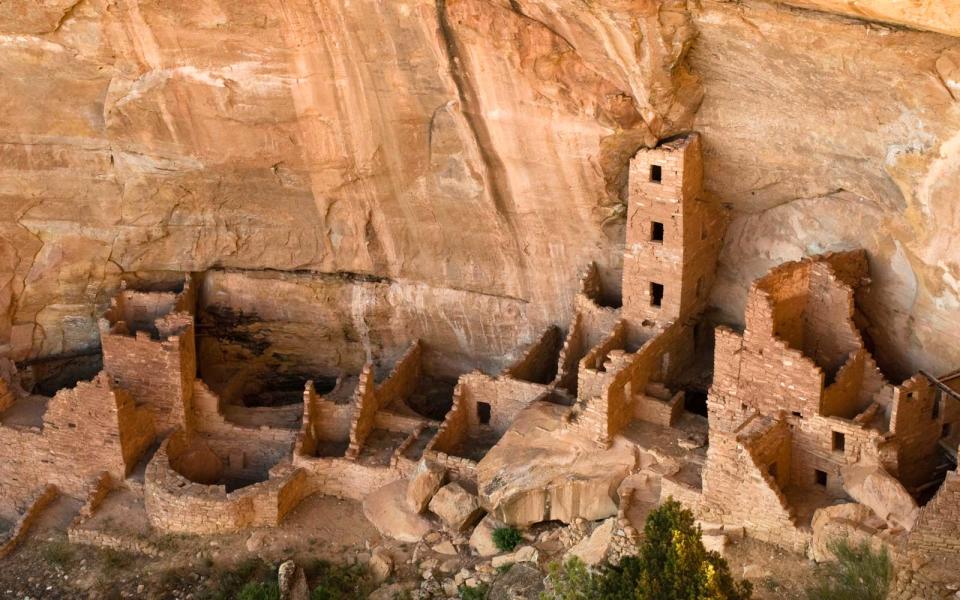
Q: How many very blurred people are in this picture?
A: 0